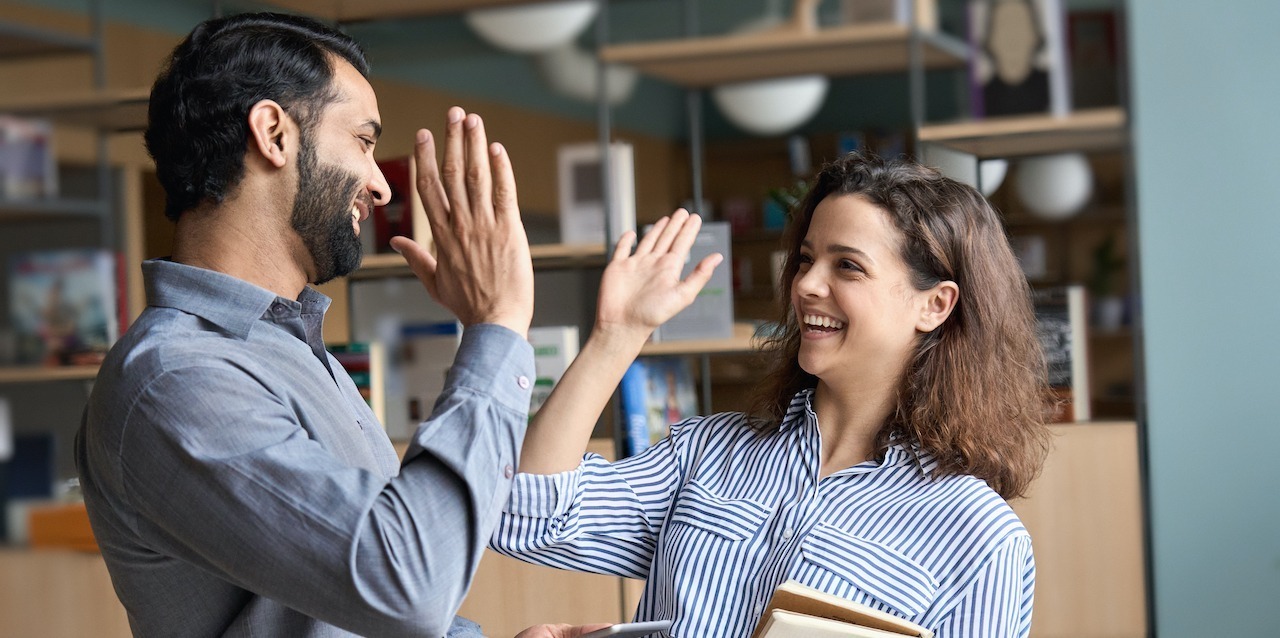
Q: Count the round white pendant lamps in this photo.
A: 5